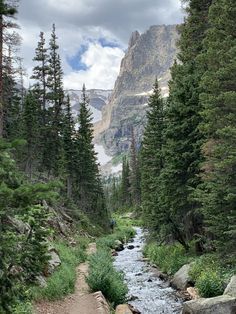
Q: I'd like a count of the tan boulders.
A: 2